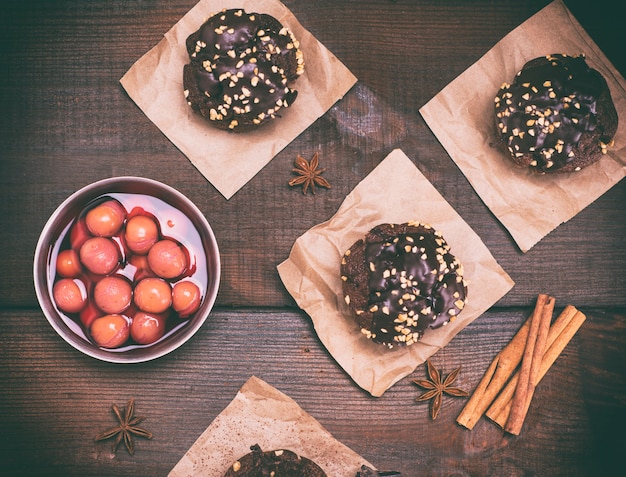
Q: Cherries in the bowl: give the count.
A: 11